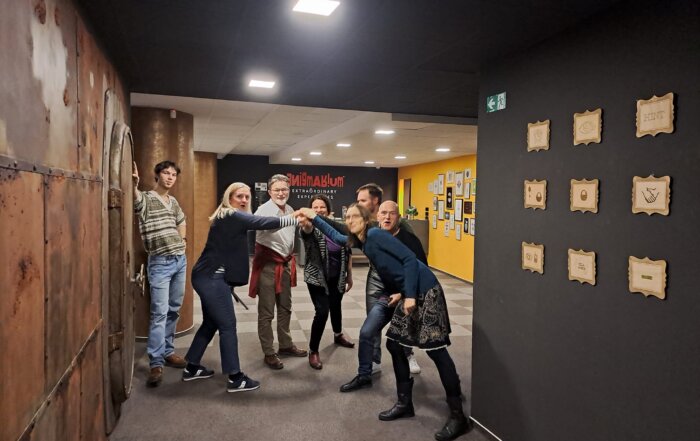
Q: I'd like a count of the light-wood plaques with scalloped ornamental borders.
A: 9